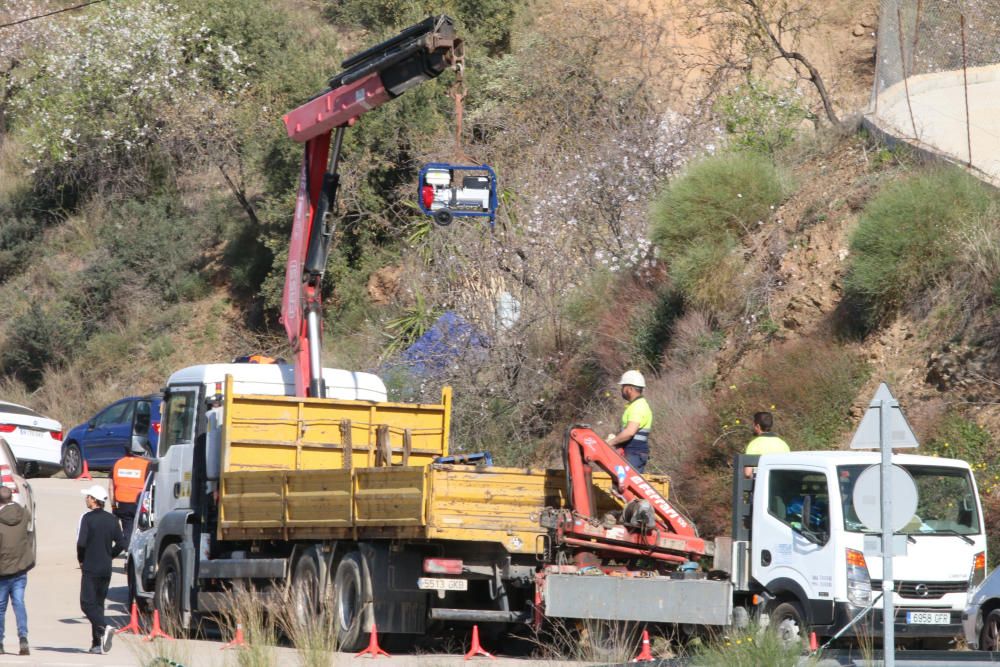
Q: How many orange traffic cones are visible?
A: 8